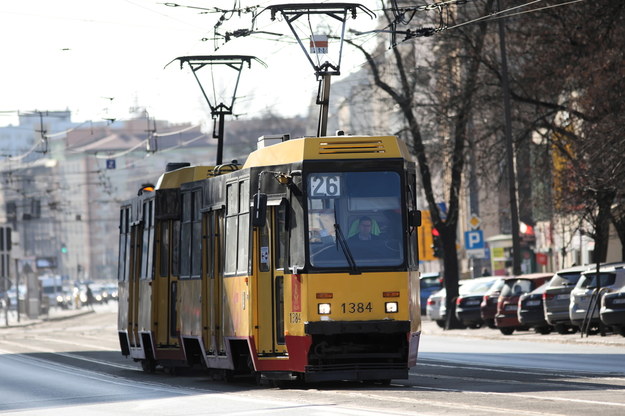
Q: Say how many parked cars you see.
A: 9